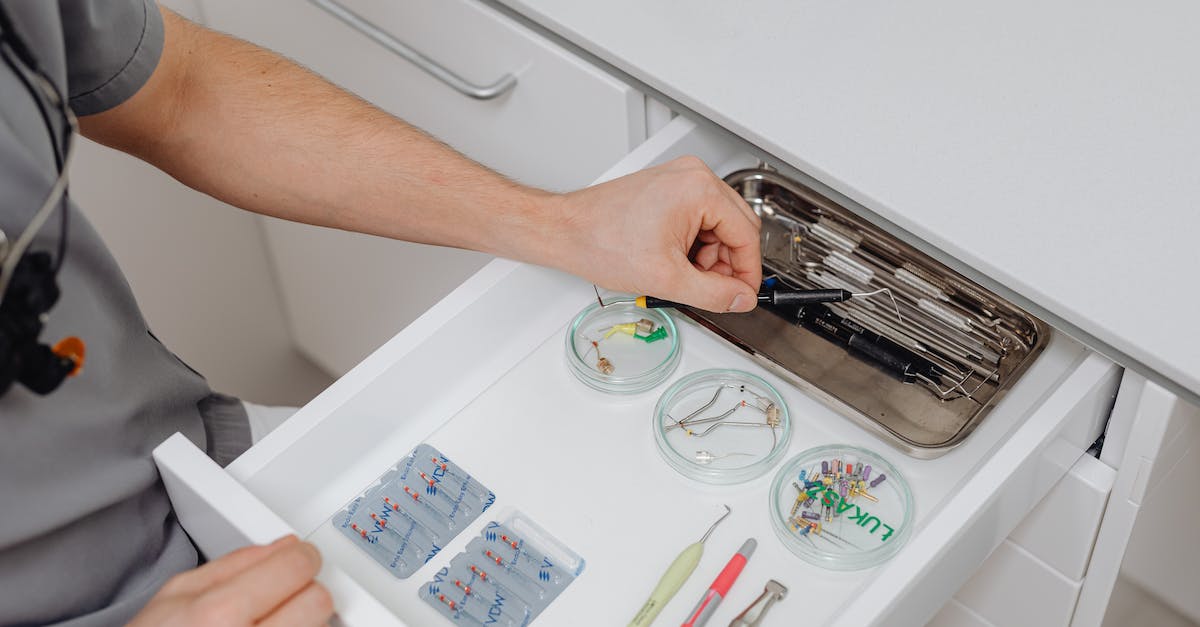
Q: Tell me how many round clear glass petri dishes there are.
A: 3